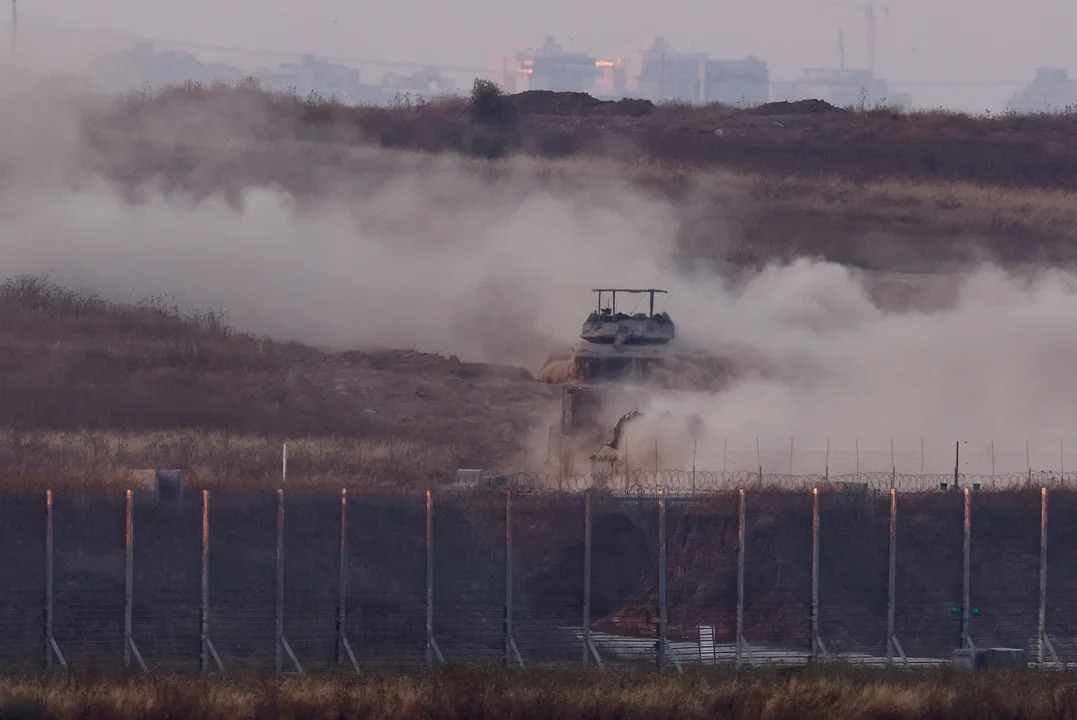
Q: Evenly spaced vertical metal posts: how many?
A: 14